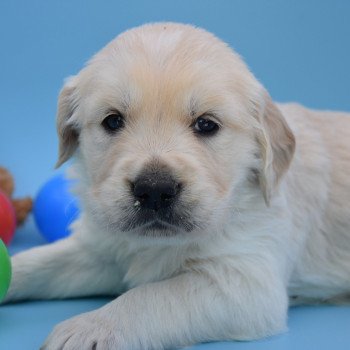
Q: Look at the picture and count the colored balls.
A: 3